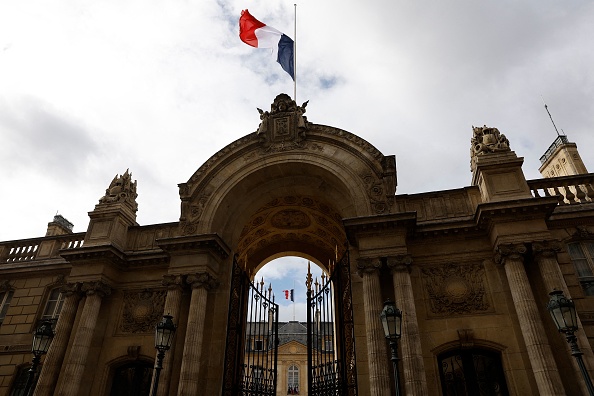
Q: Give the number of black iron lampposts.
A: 4